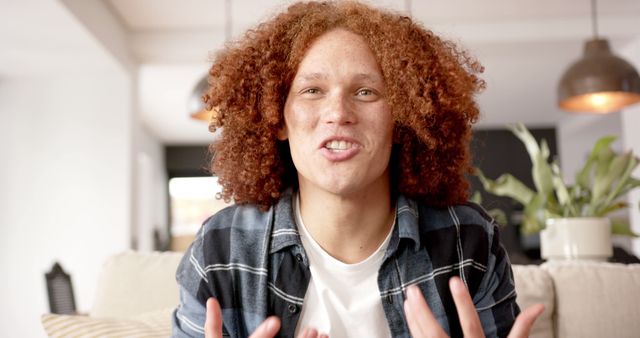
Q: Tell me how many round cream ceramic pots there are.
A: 1